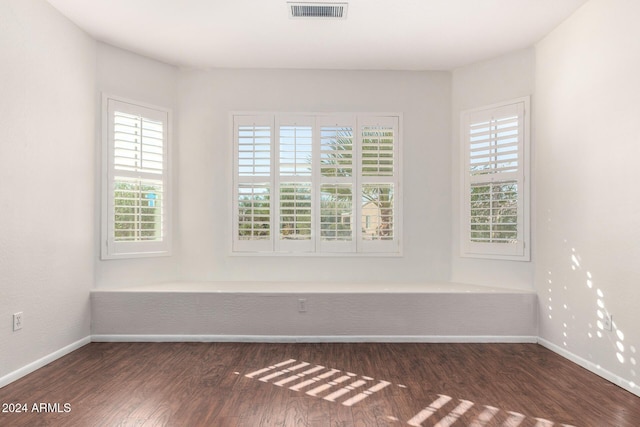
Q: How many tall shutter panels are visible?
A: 6